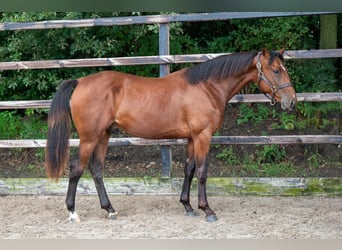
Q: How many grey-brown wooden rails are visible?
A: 4